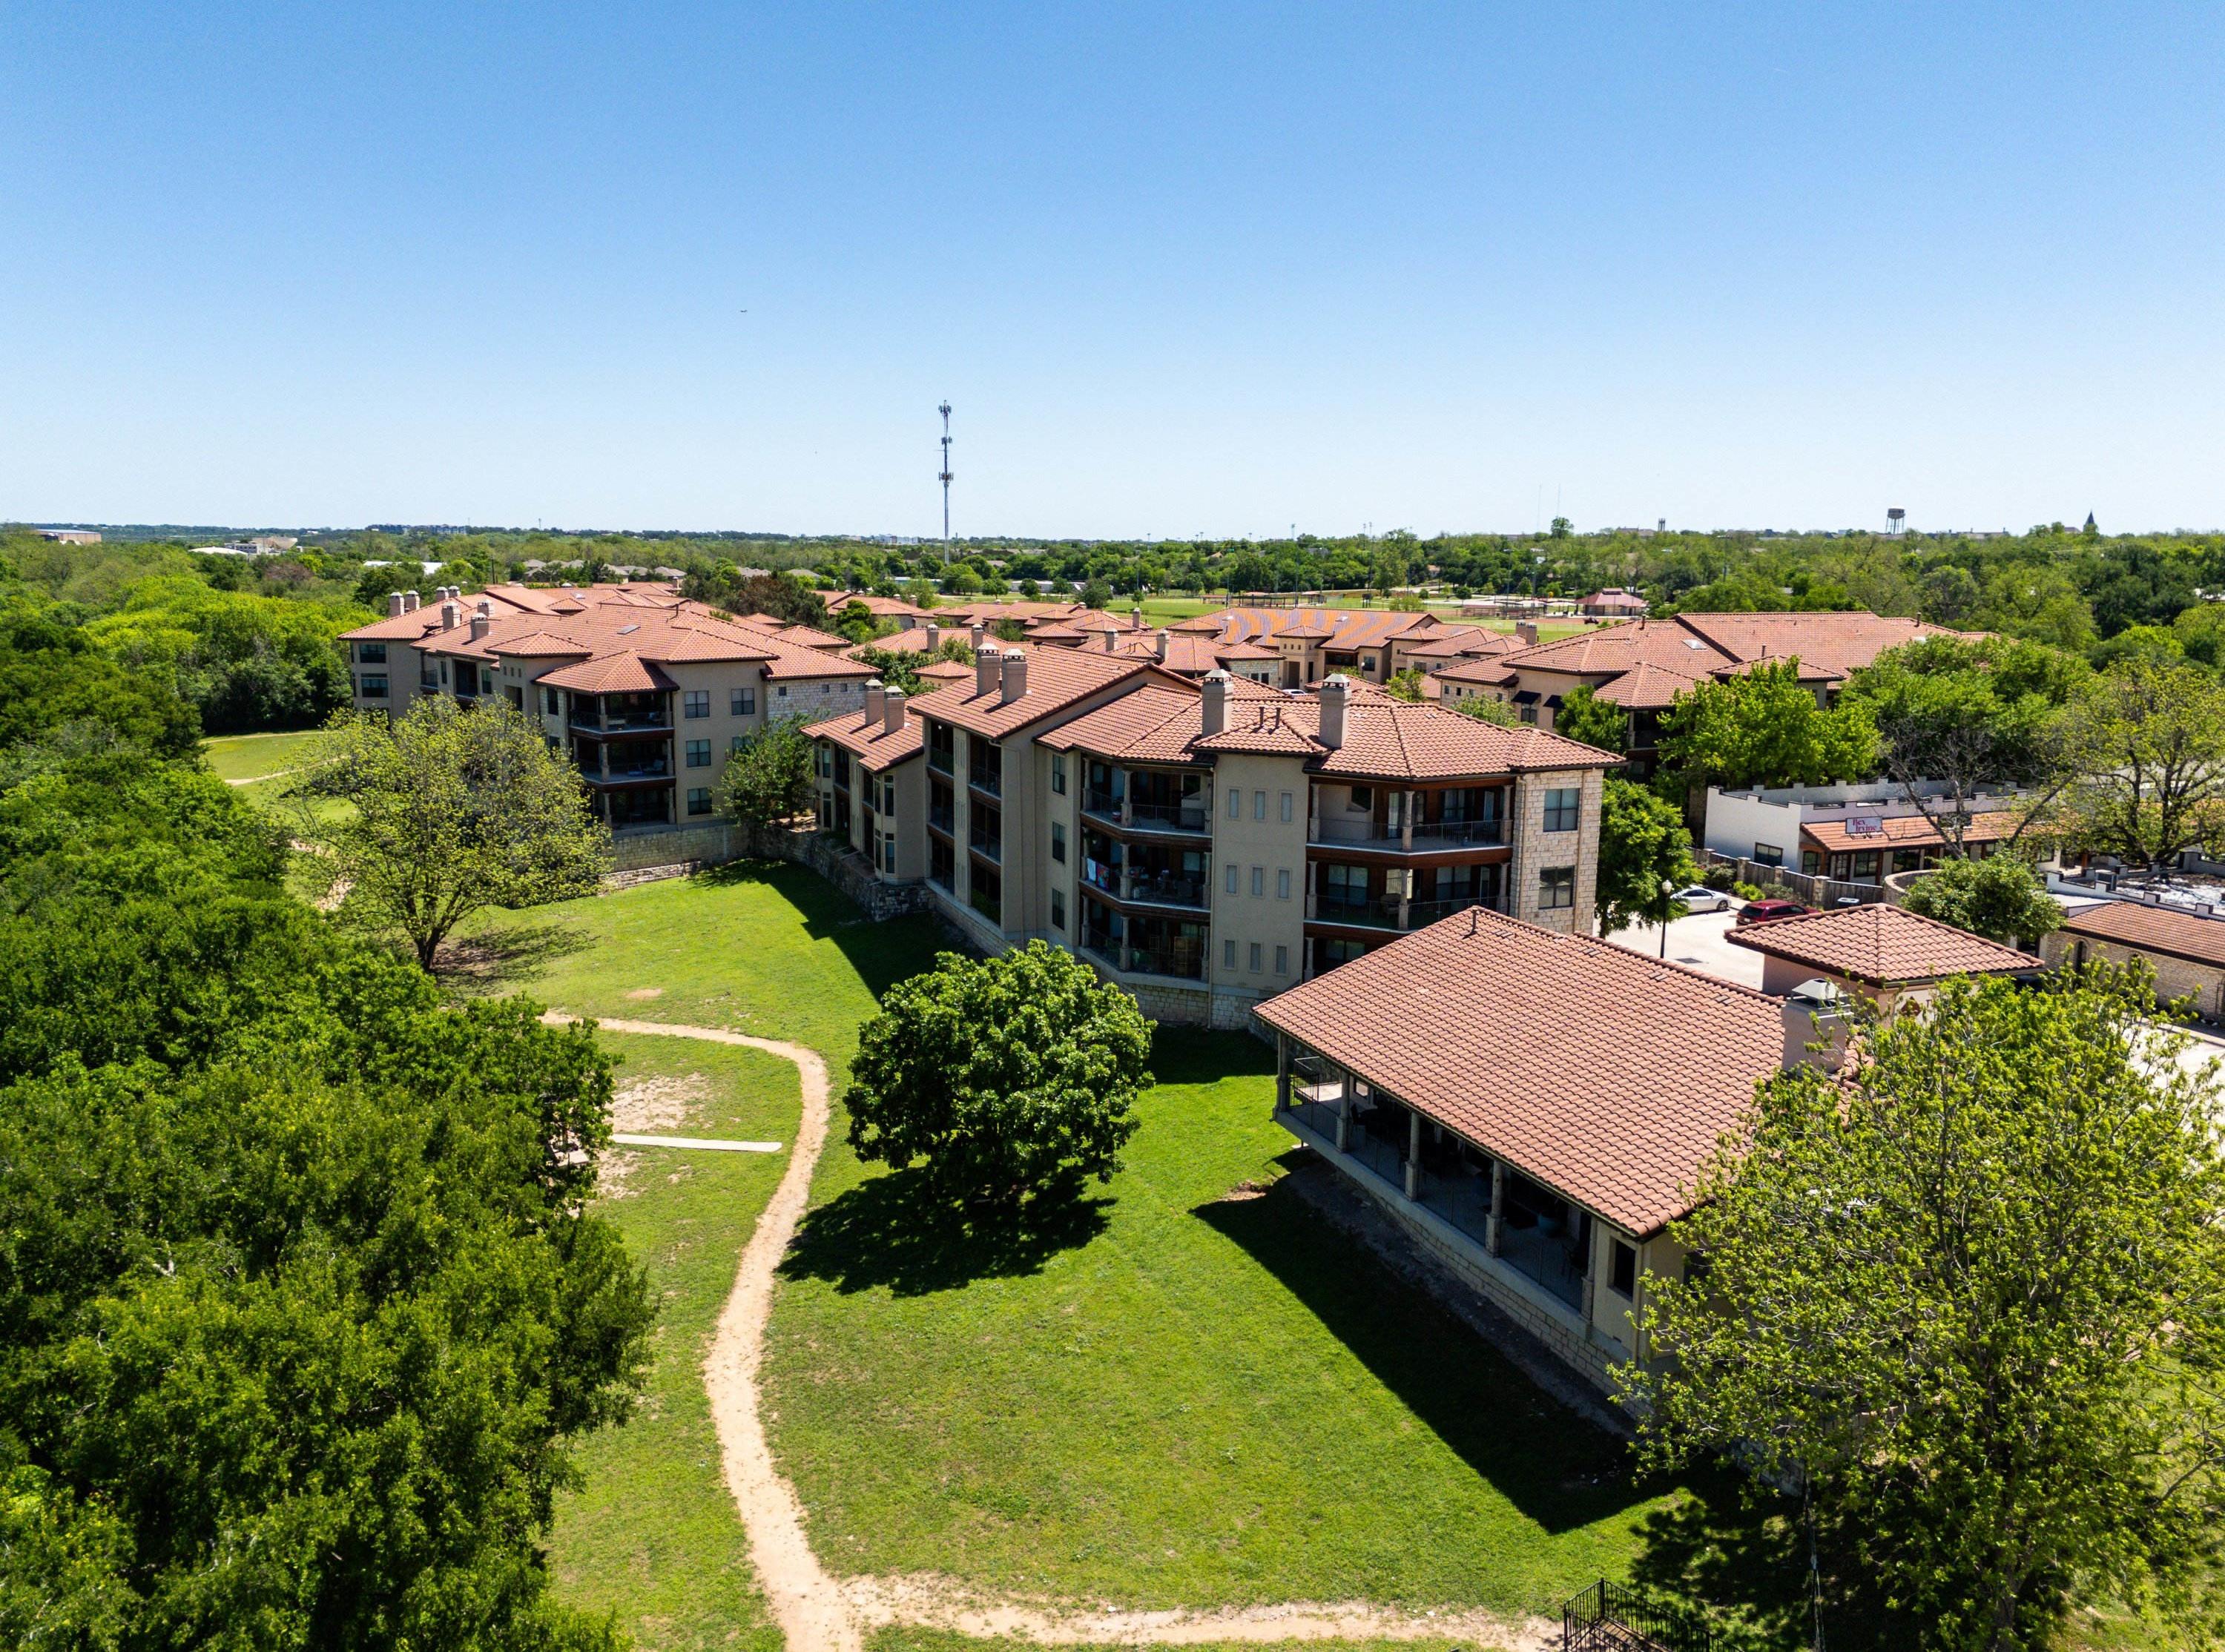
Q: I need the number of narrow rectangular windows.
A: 9